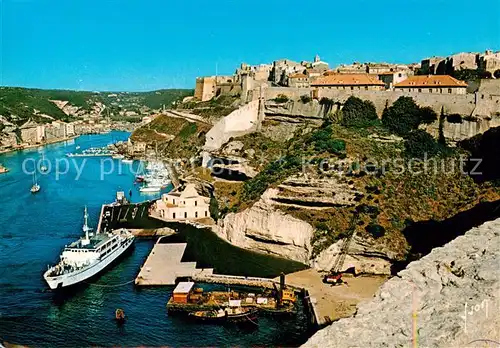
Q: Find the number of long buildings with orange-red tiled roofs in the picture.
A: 2